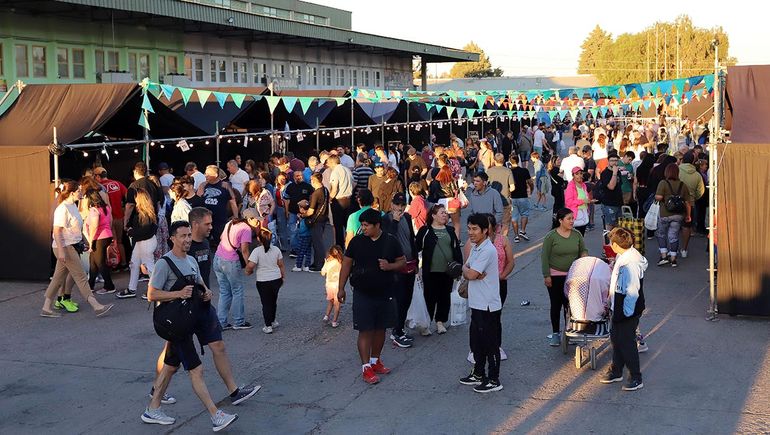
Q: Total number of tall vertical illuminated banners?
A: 0